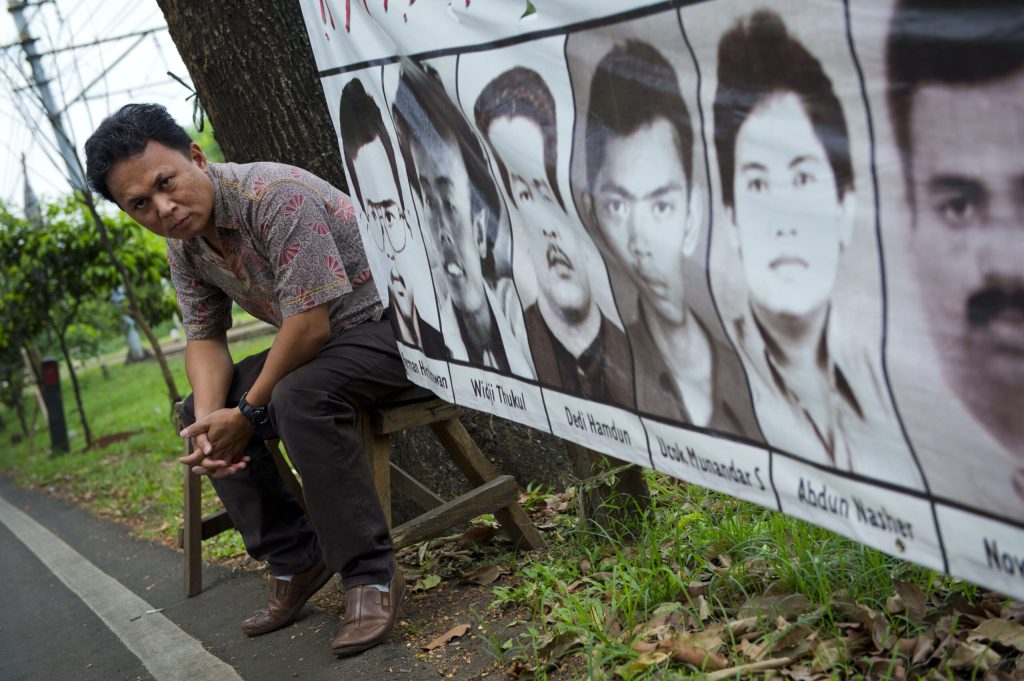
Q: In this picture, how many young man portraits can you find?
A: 6